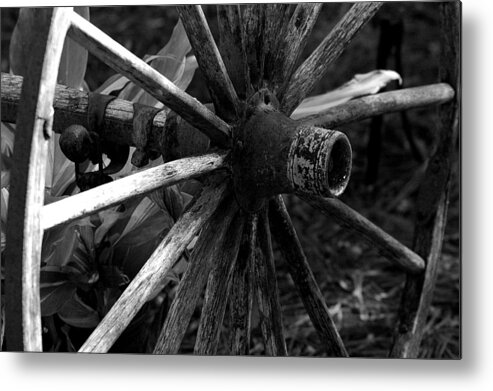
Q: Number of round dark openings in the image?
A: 1